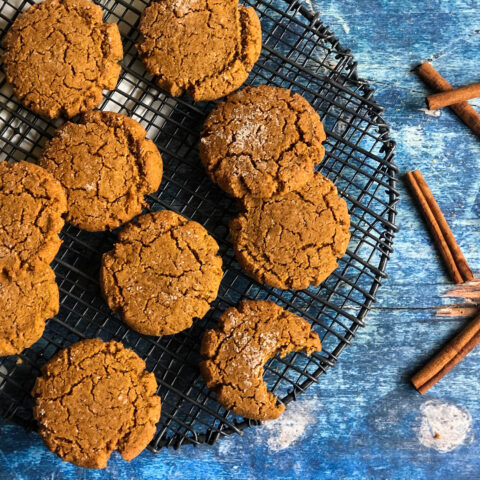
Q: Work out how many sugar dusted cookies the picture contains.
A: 10